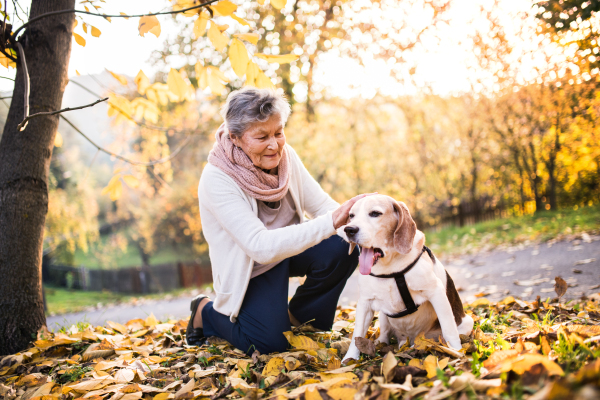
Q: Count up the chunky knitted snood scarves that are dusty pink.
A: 1